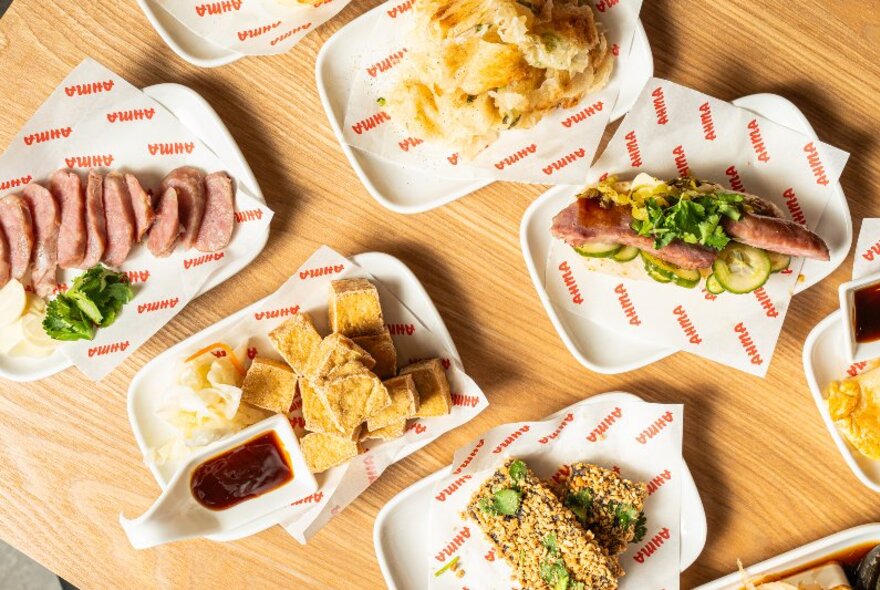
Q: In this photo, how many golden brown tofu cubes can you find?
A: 11